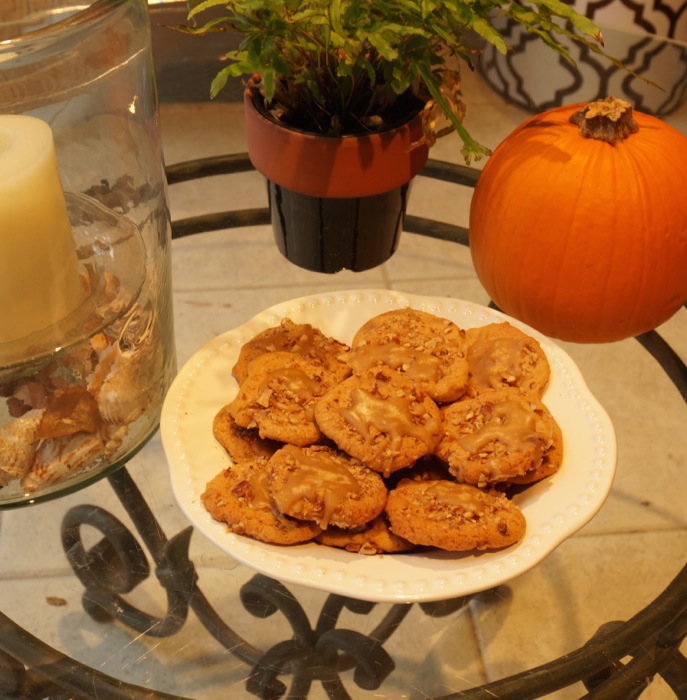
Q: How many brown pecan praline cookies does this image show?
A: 12